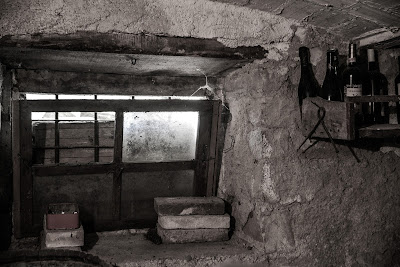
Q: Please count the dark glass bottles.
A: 5